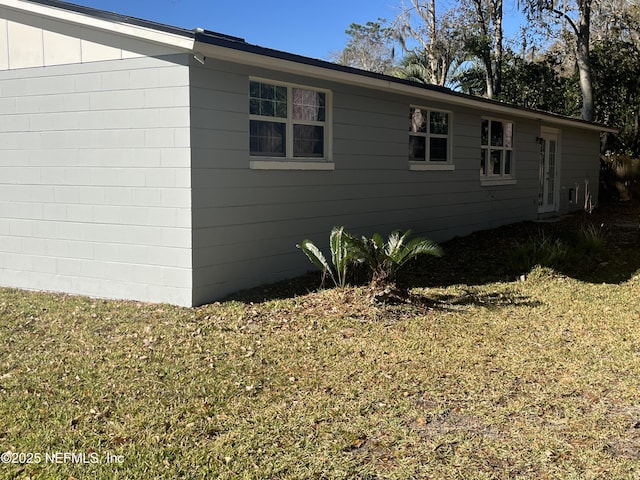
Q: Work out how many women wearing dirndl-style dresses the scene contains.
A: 0